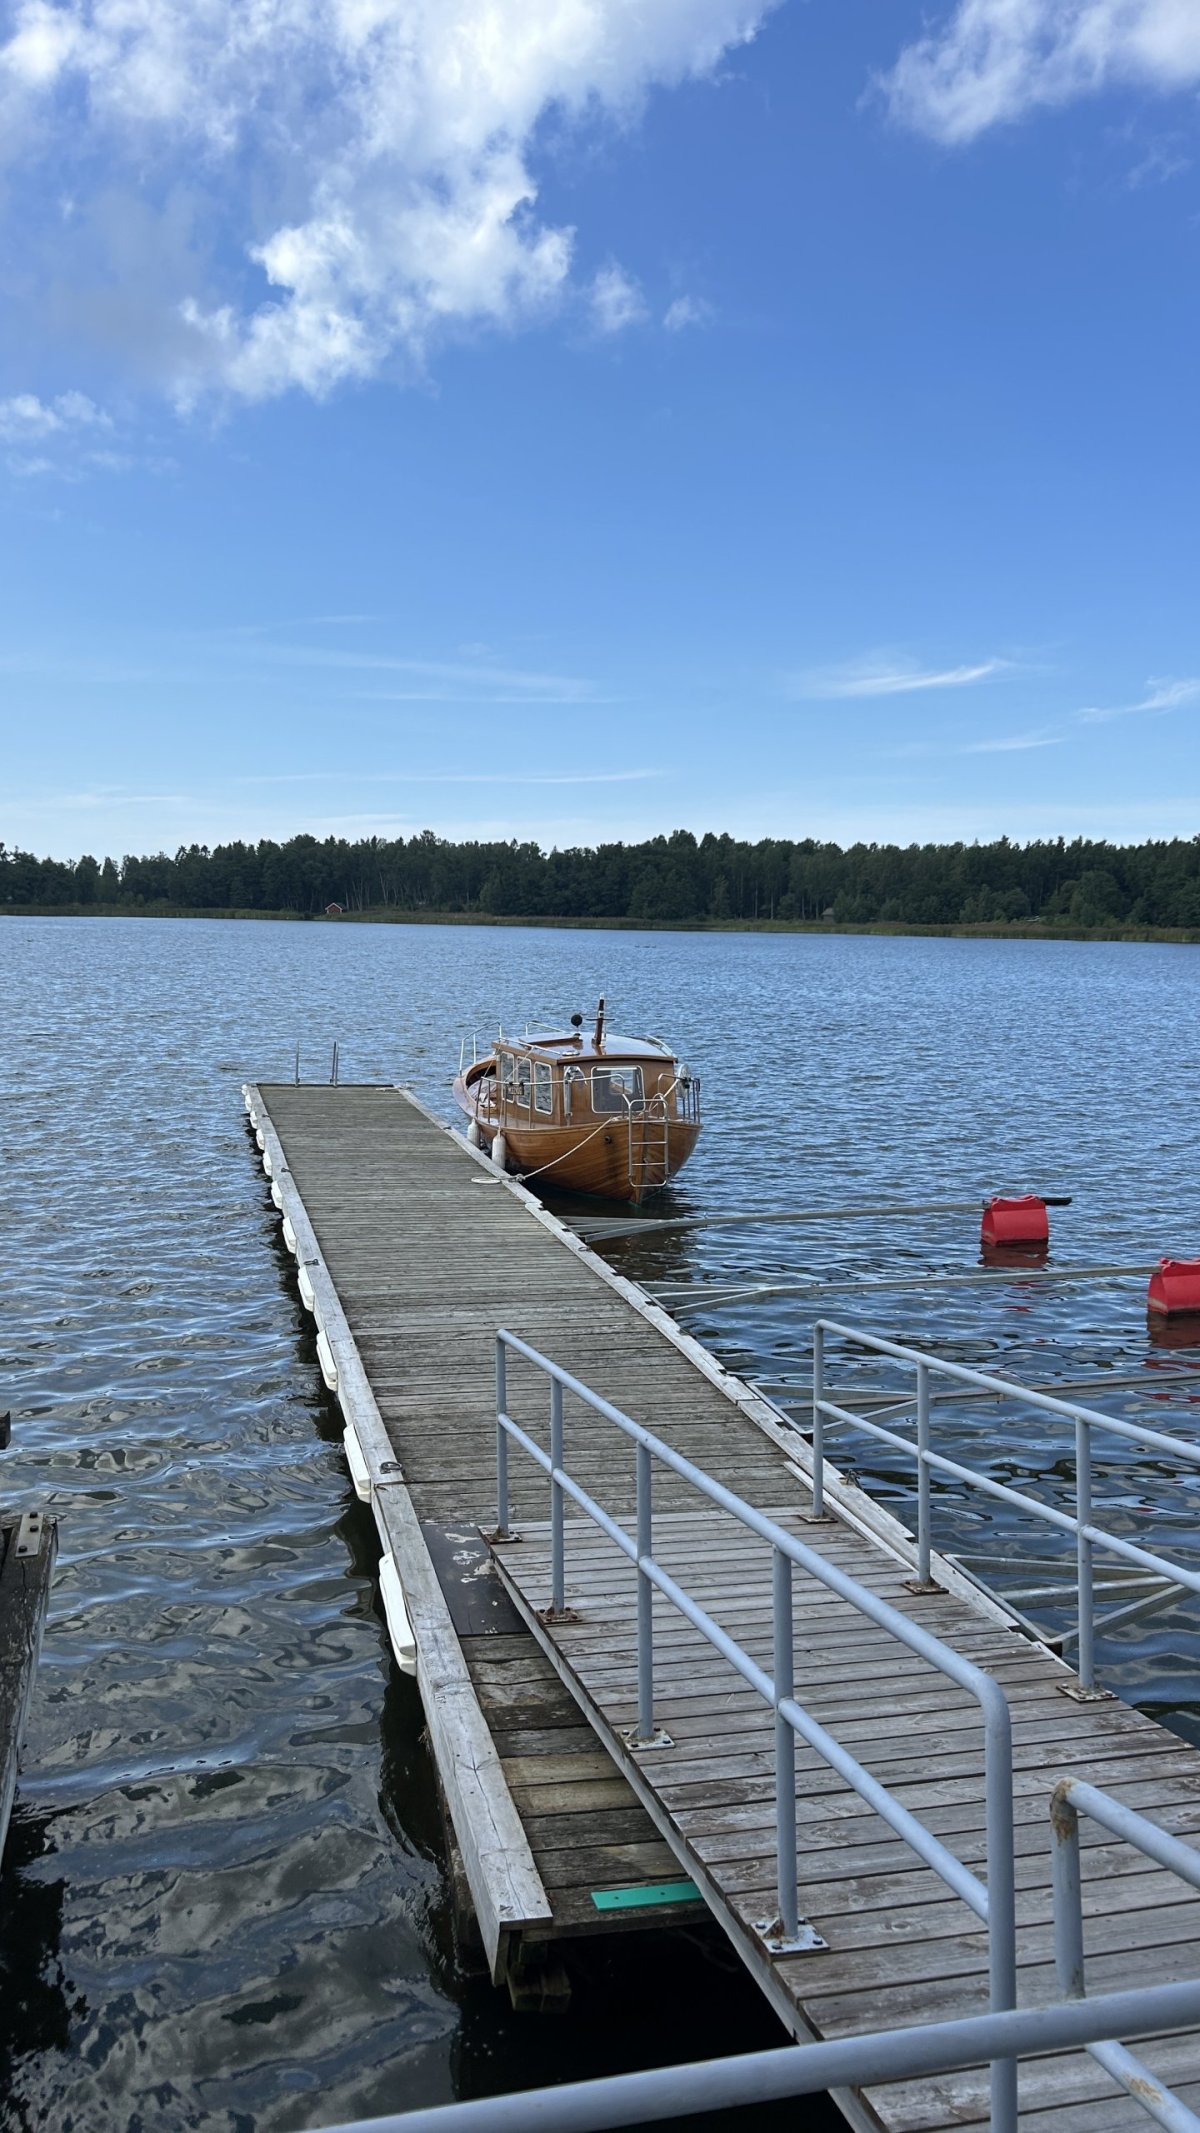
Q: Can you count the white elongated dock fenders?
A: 11